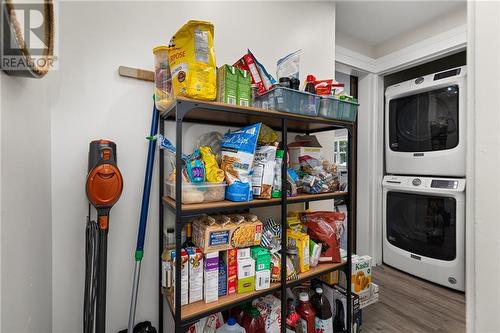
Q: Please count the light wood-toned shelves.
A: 3